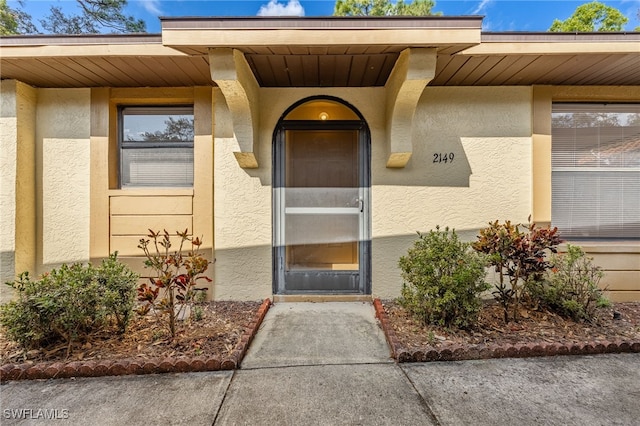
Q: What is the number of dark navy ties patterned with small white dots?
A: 0